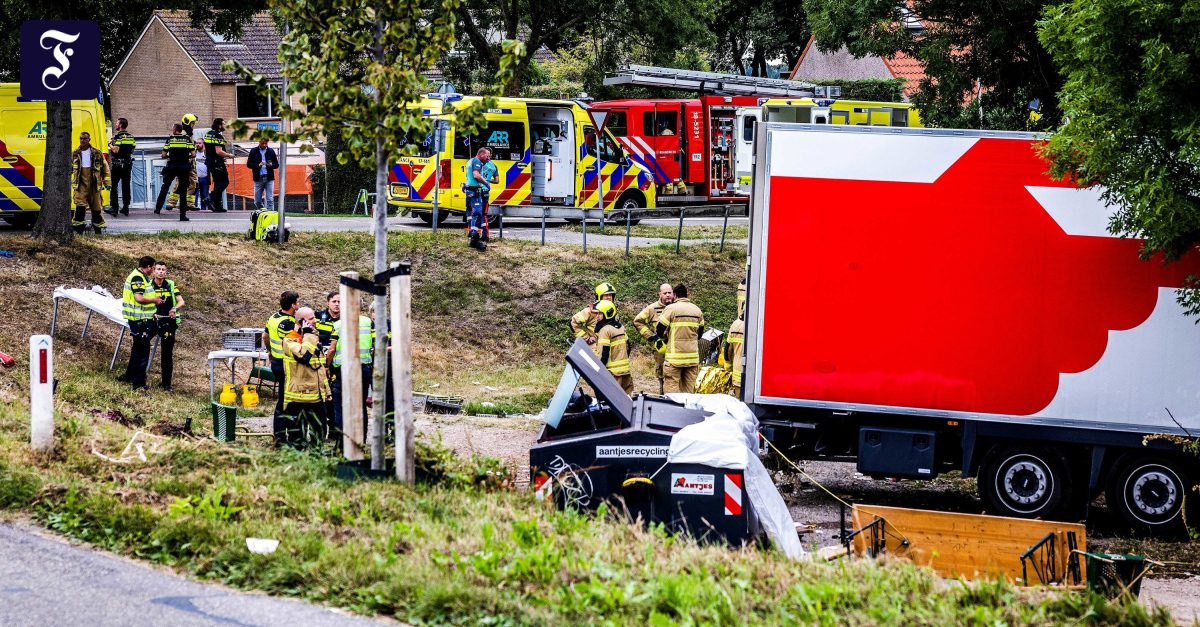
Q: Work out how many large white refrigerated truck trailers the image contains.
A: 1